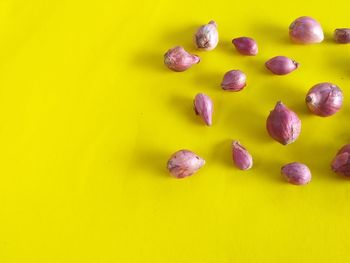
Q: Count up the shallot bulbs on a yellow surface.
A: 14